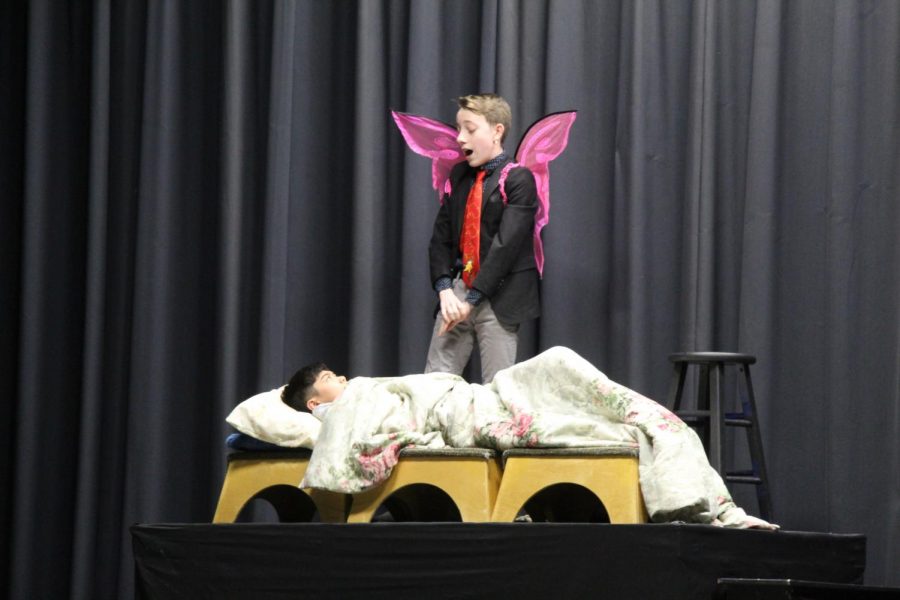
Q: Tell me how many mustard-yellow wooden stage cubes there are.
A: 3